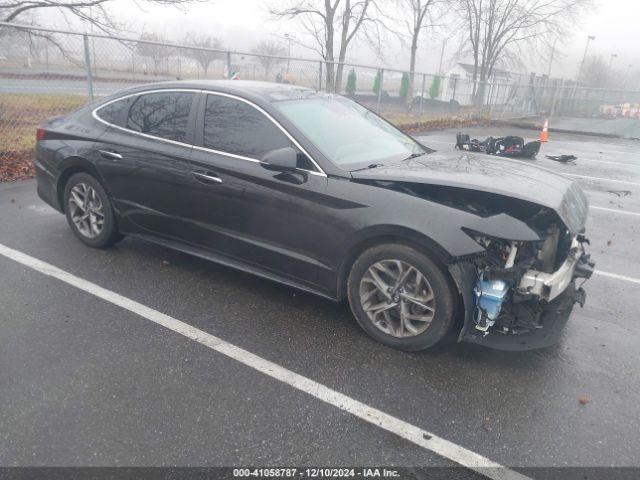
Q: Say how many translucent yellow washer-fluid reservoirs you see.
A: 0